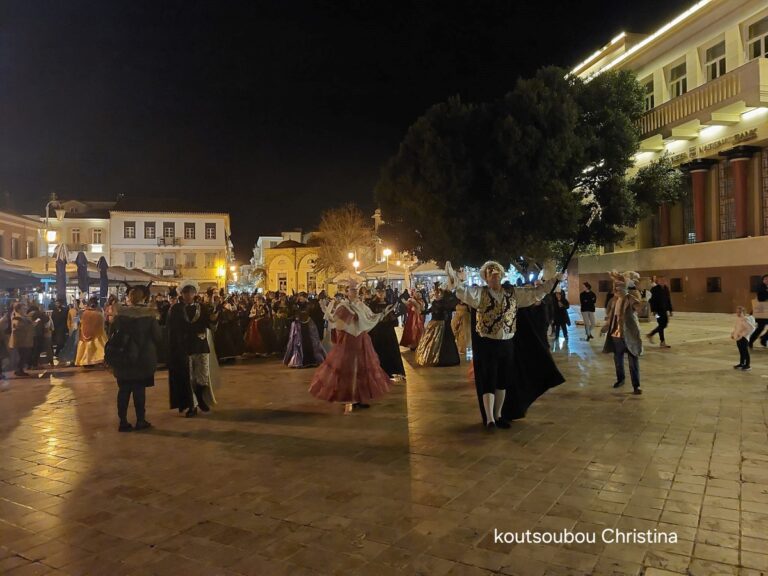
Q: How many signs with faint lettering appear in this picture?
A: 1